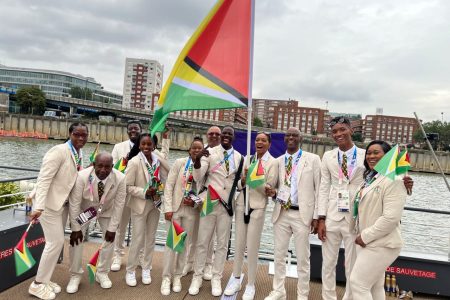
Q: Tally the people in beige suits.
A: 11